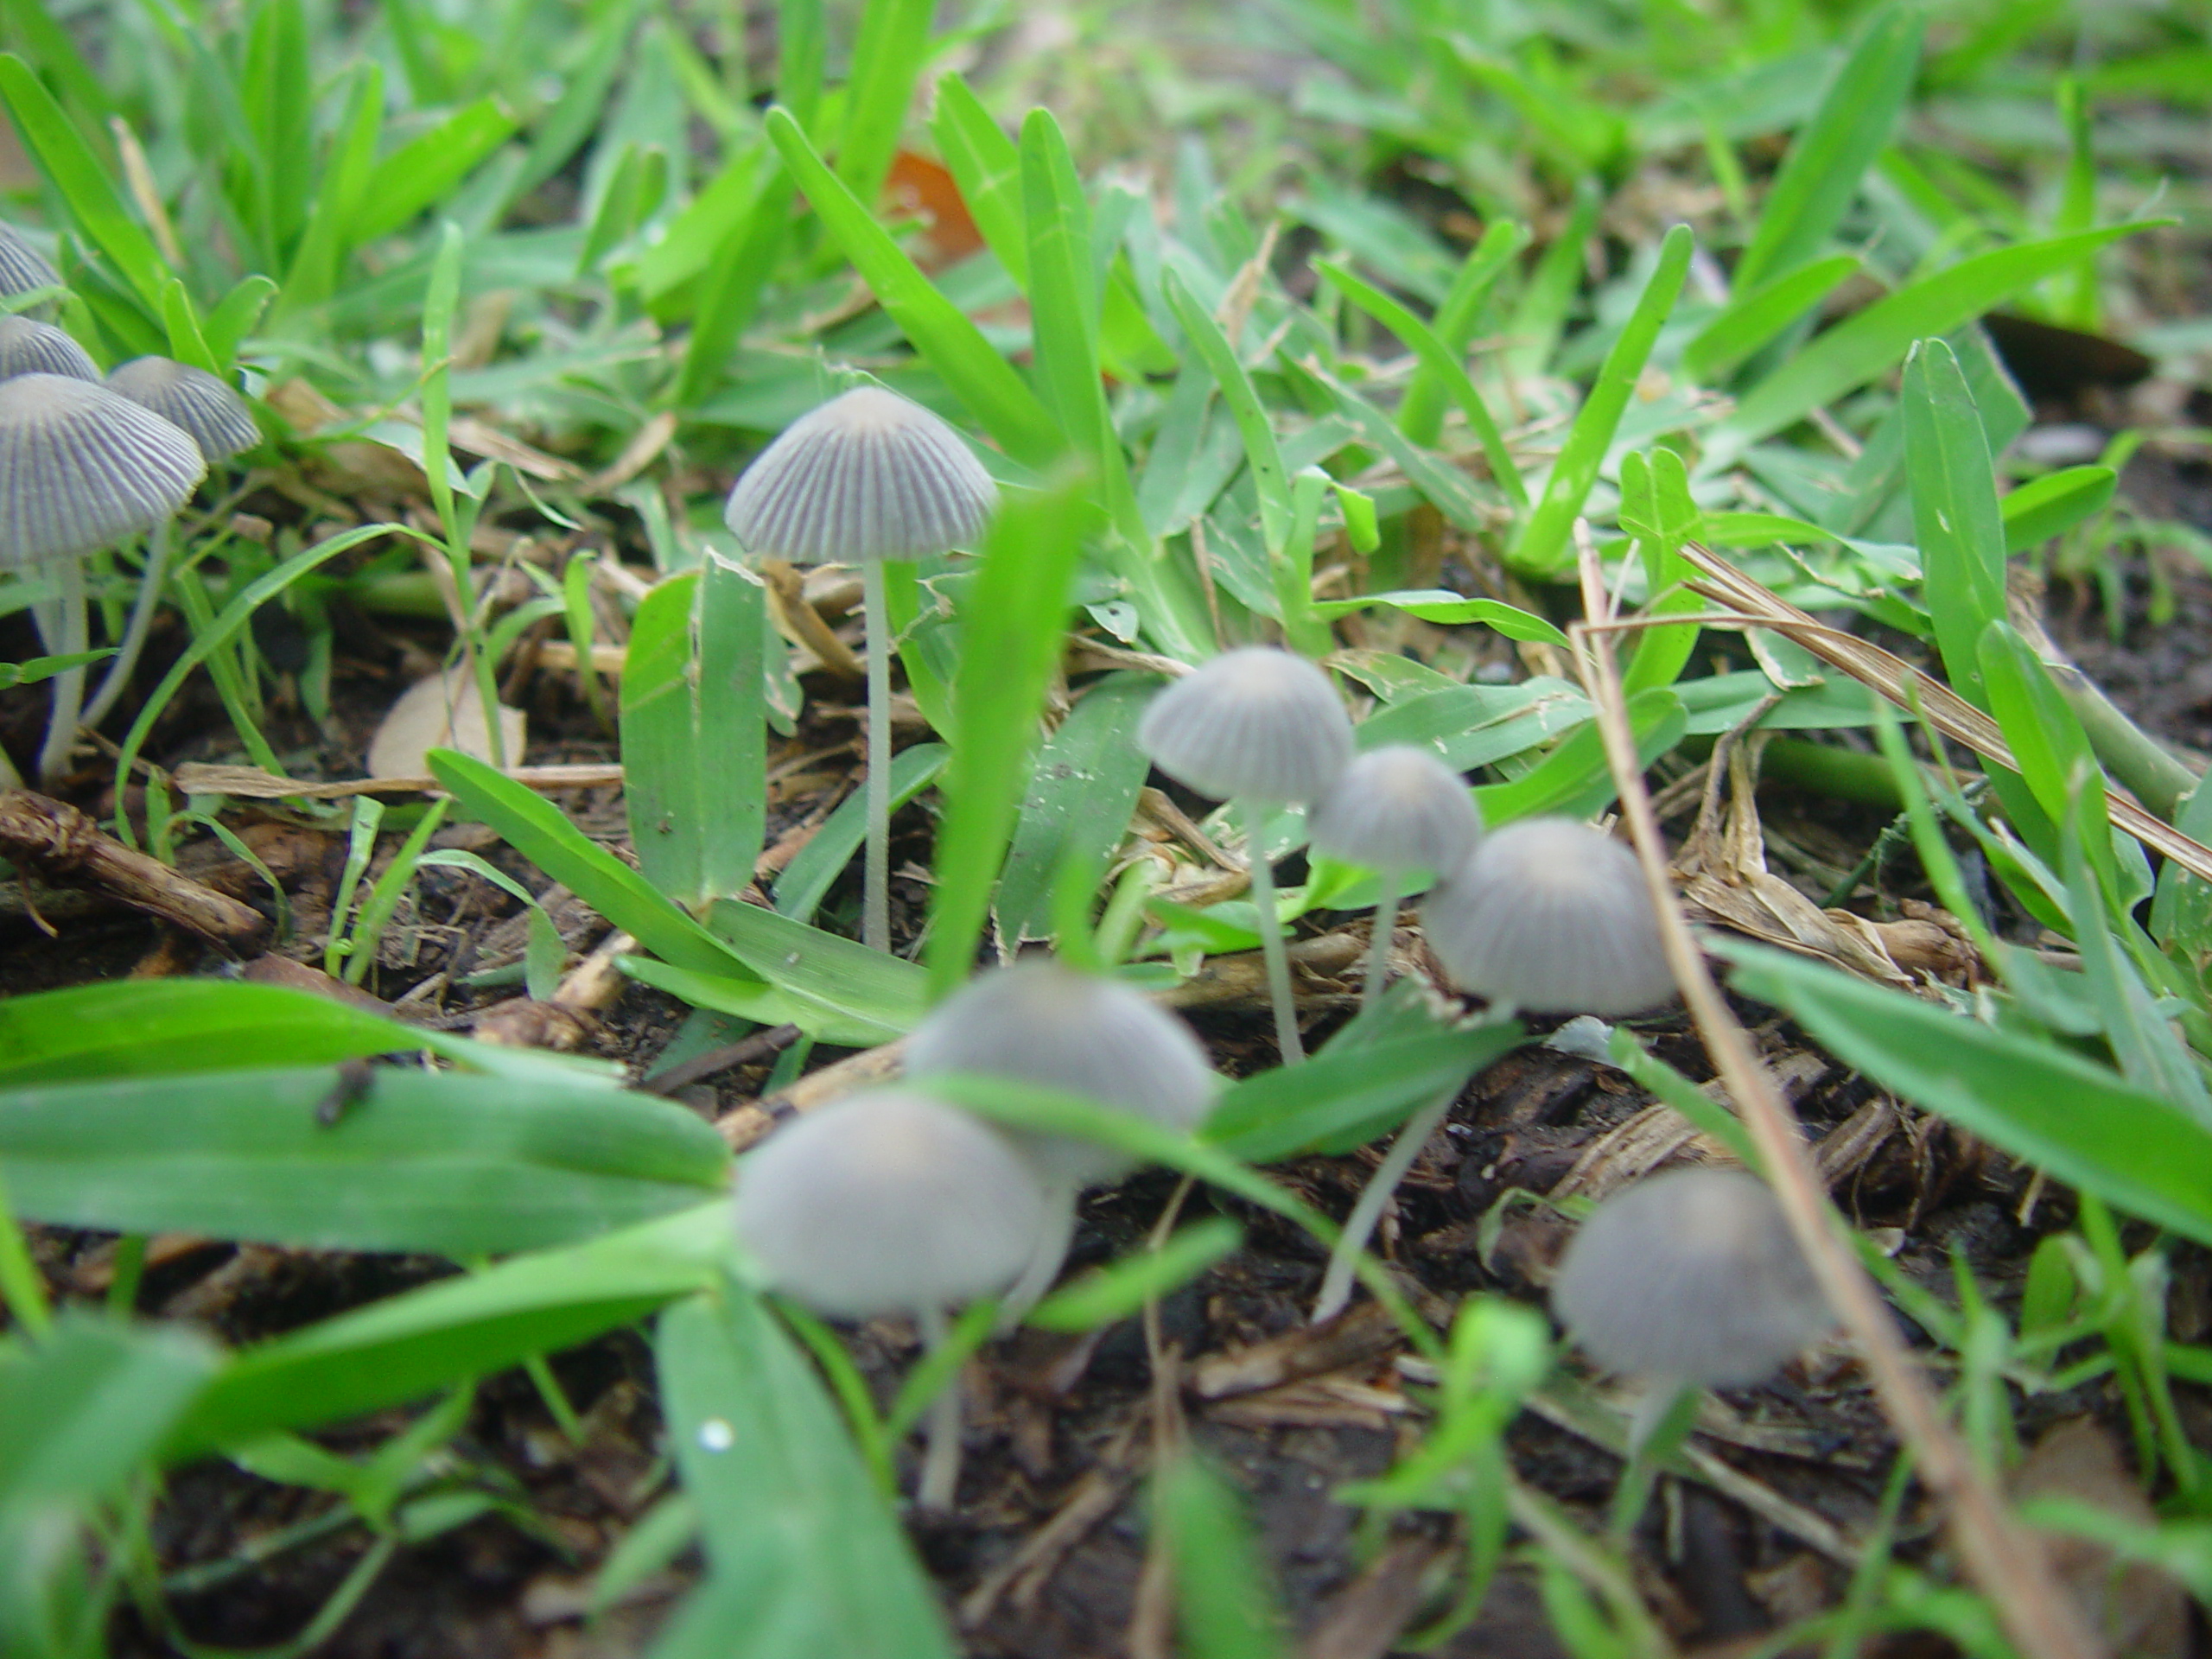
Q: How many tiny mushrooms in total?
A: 11